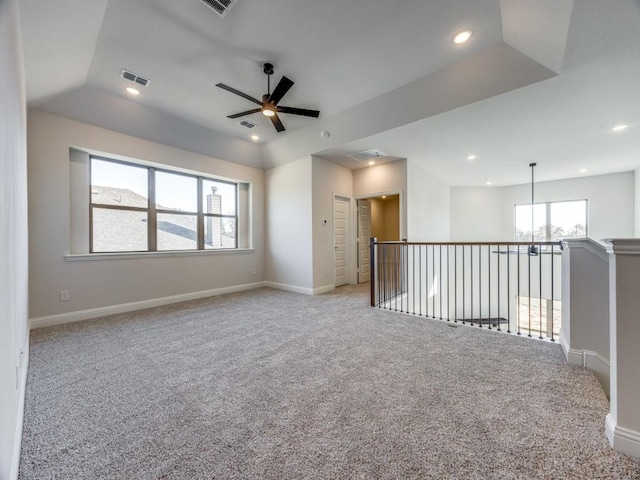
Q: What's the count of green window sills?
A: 0